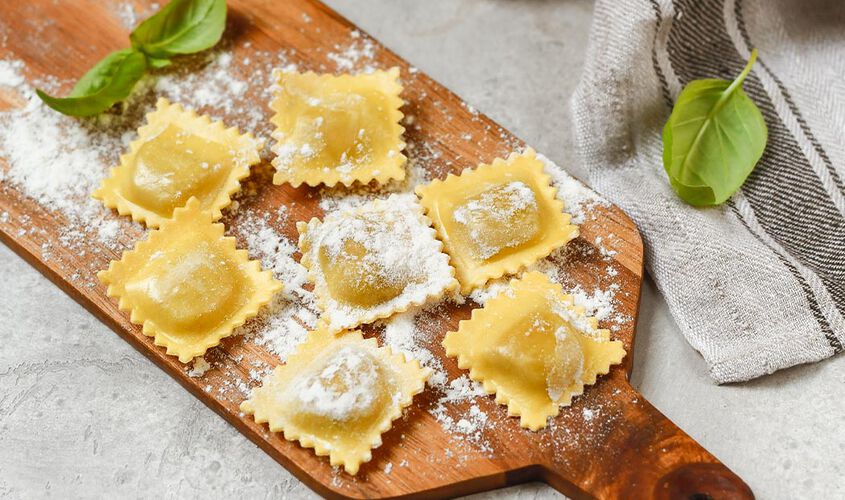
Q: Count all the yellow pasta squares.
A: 7